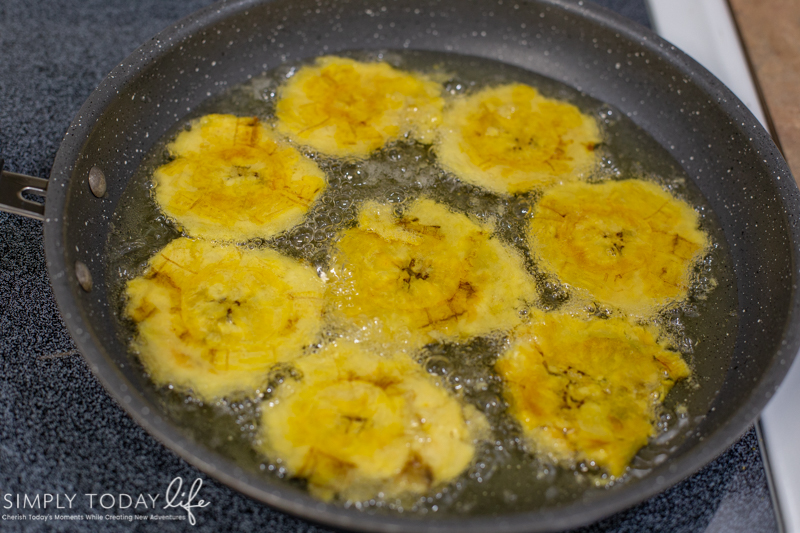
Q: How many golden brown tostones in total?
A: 8